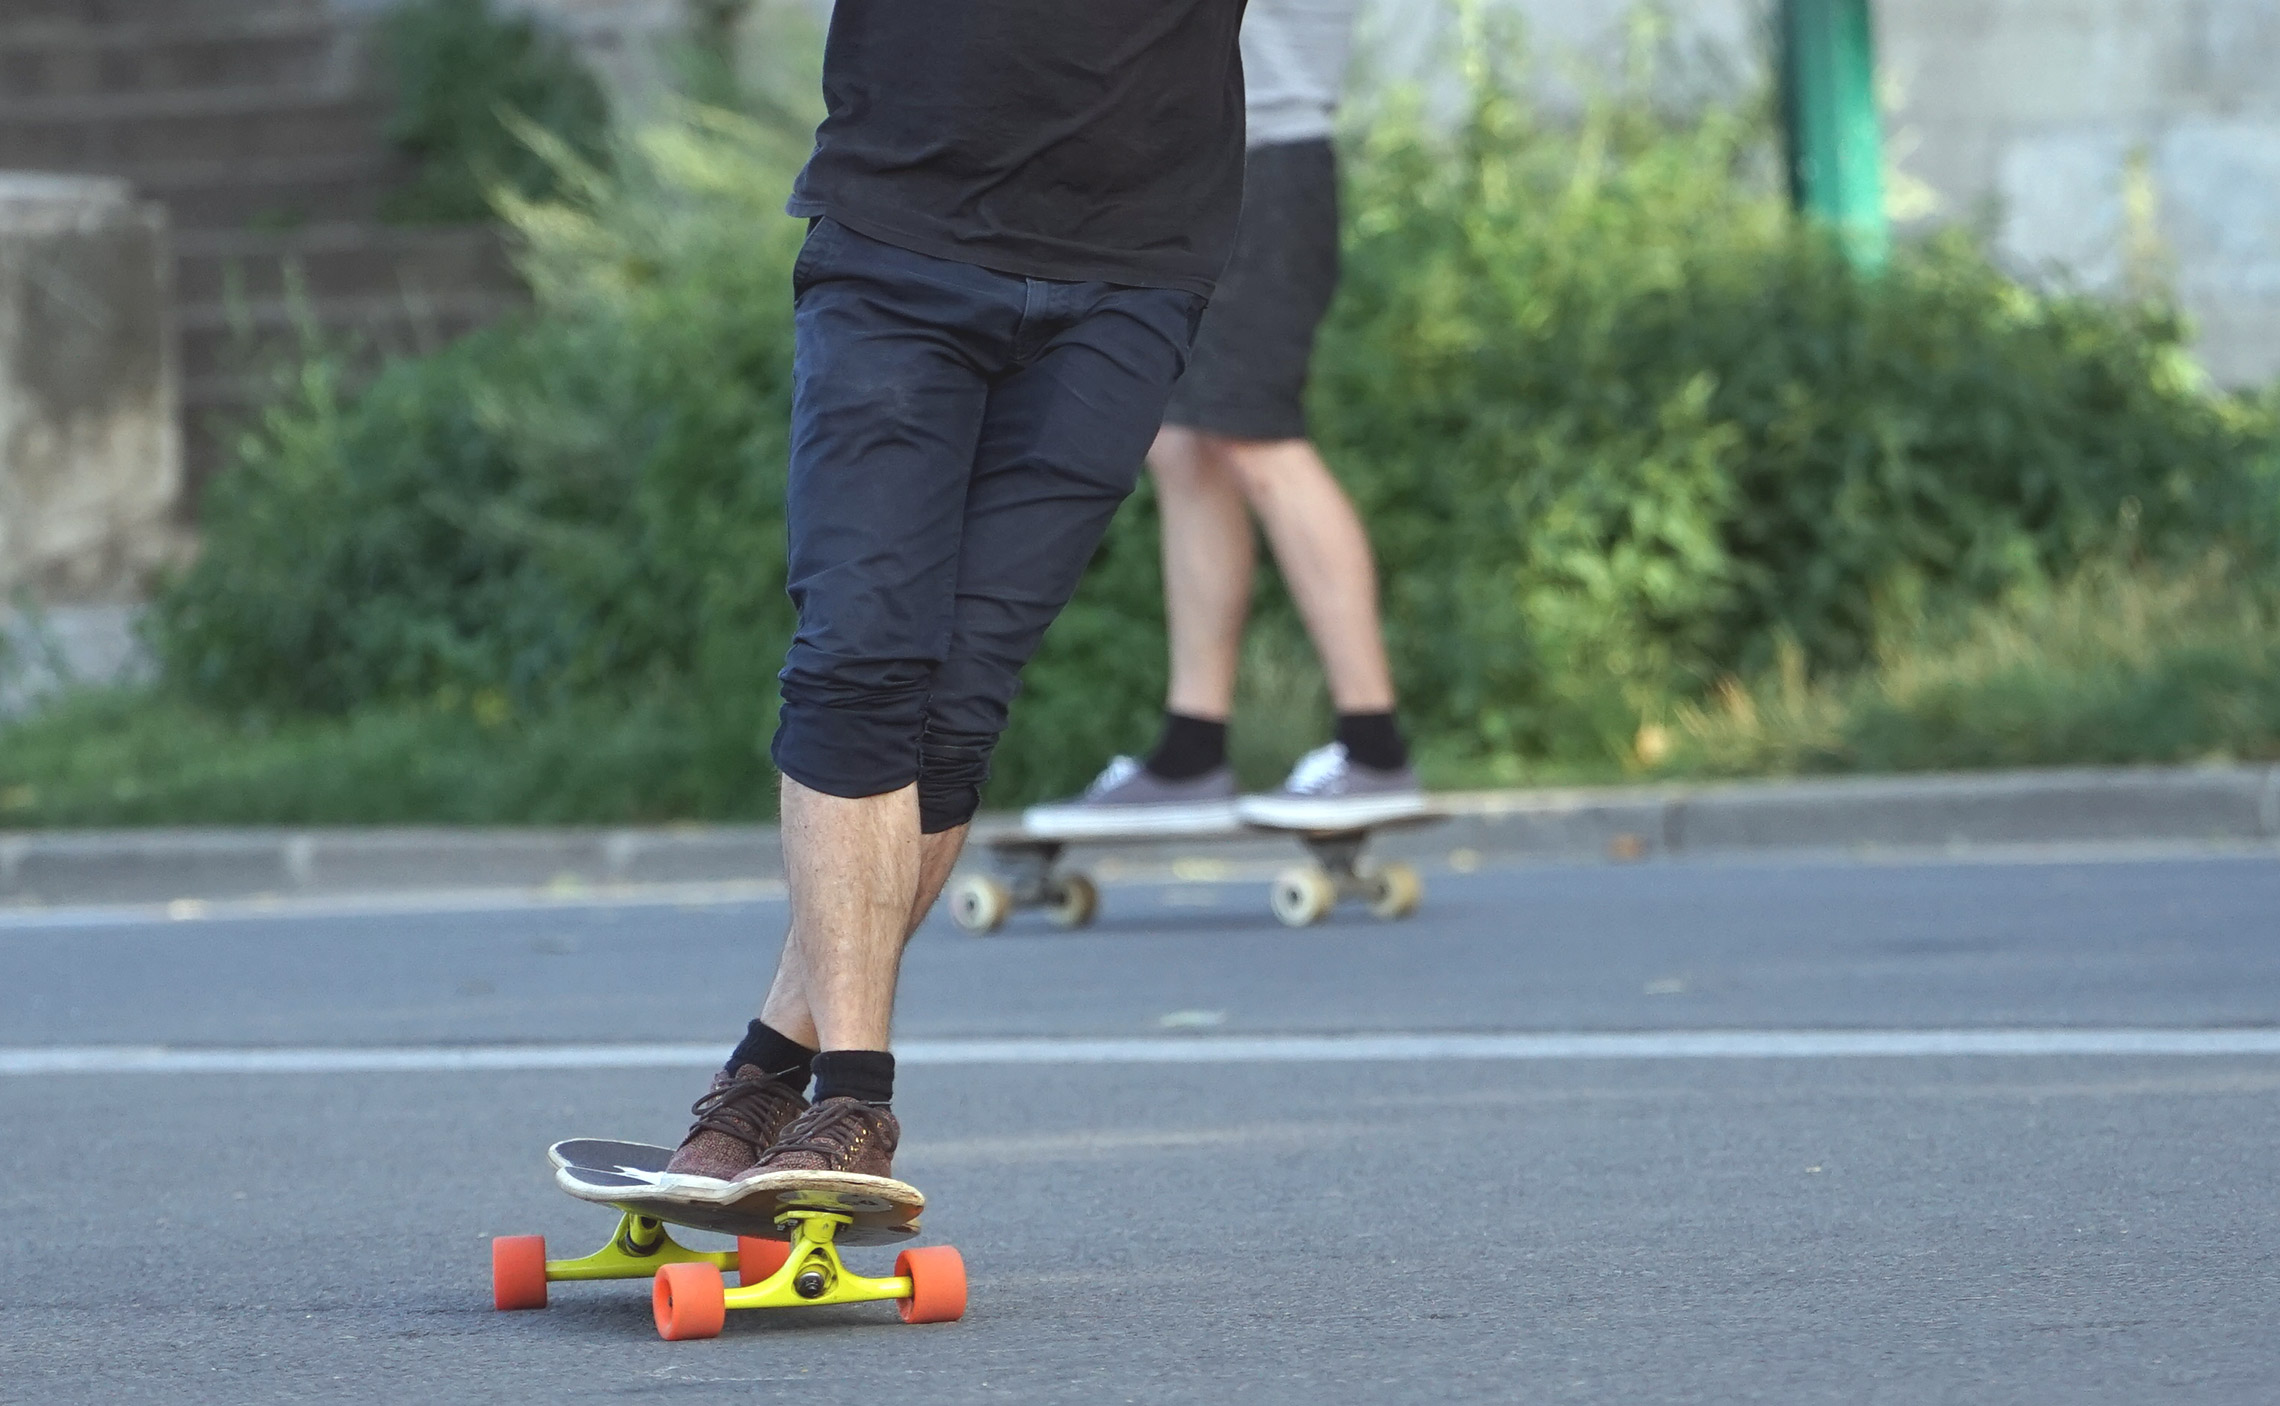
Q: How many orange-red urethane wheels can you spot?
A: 4